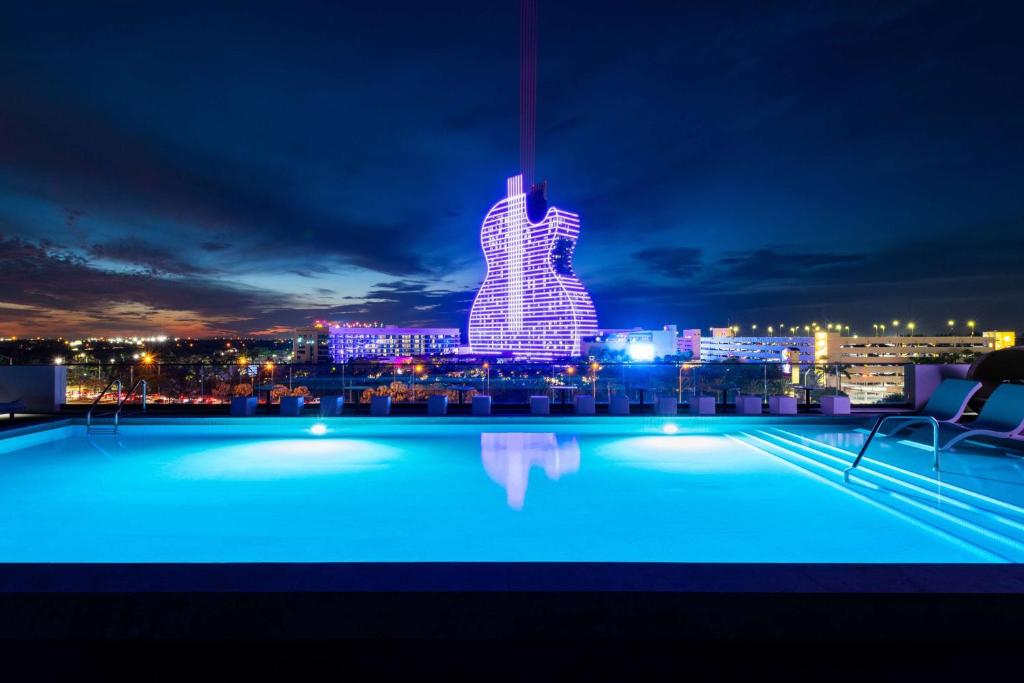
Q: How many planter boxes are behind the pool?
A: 14